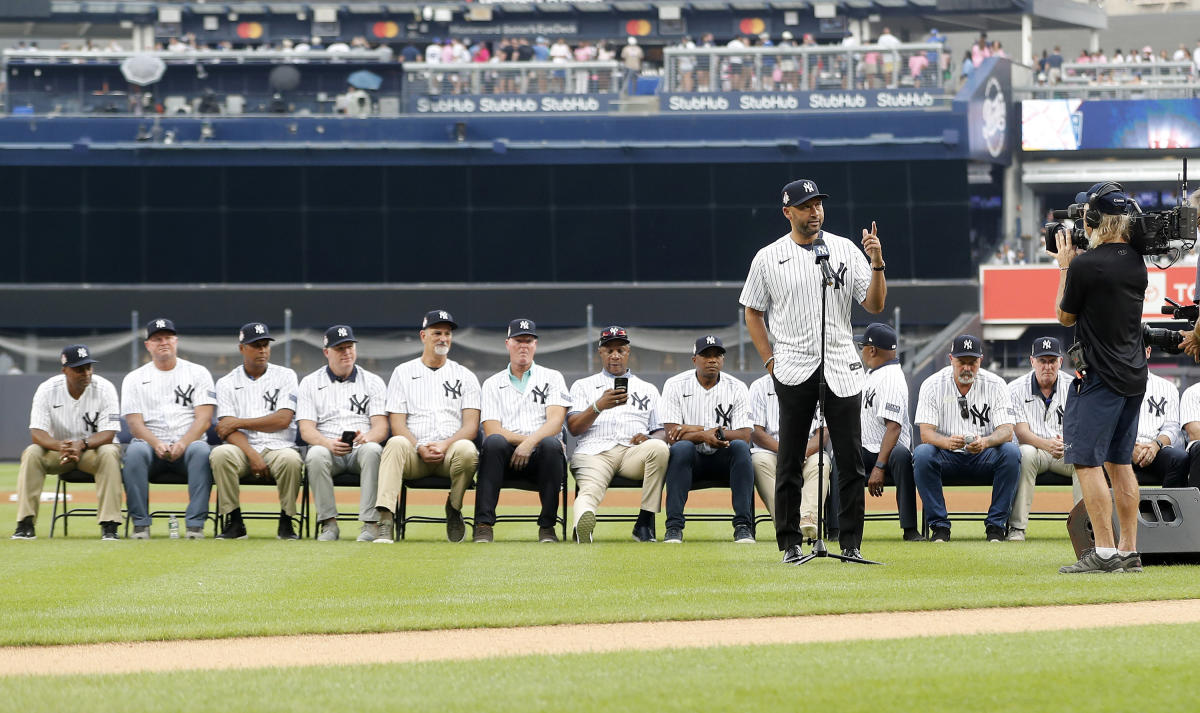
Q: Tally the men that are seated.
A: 14